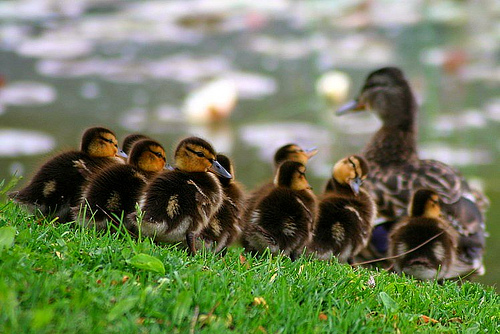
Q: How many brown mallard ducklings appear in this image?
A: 9